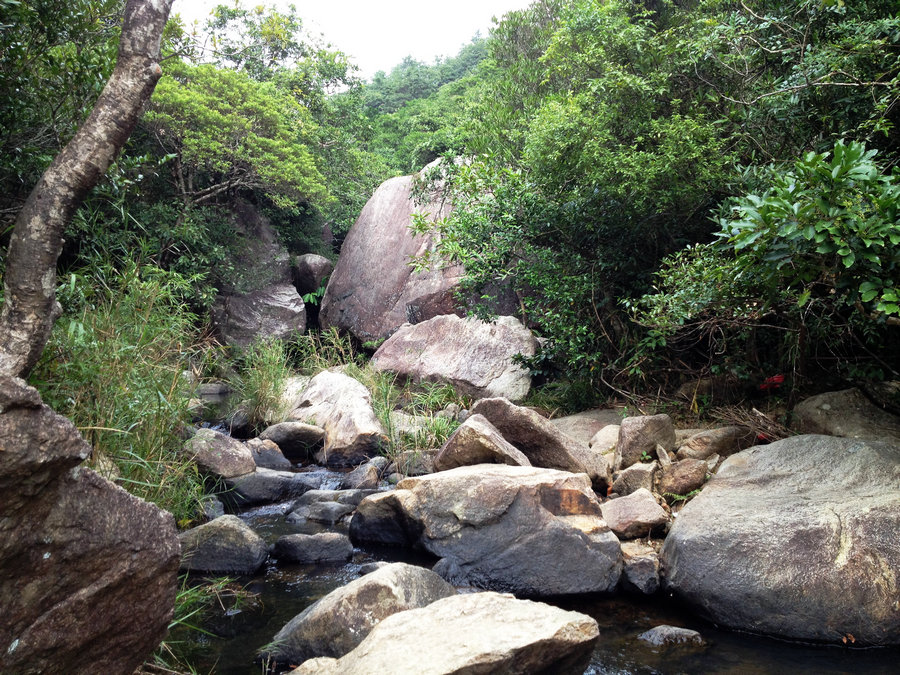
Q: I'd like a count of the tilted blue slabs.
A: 0